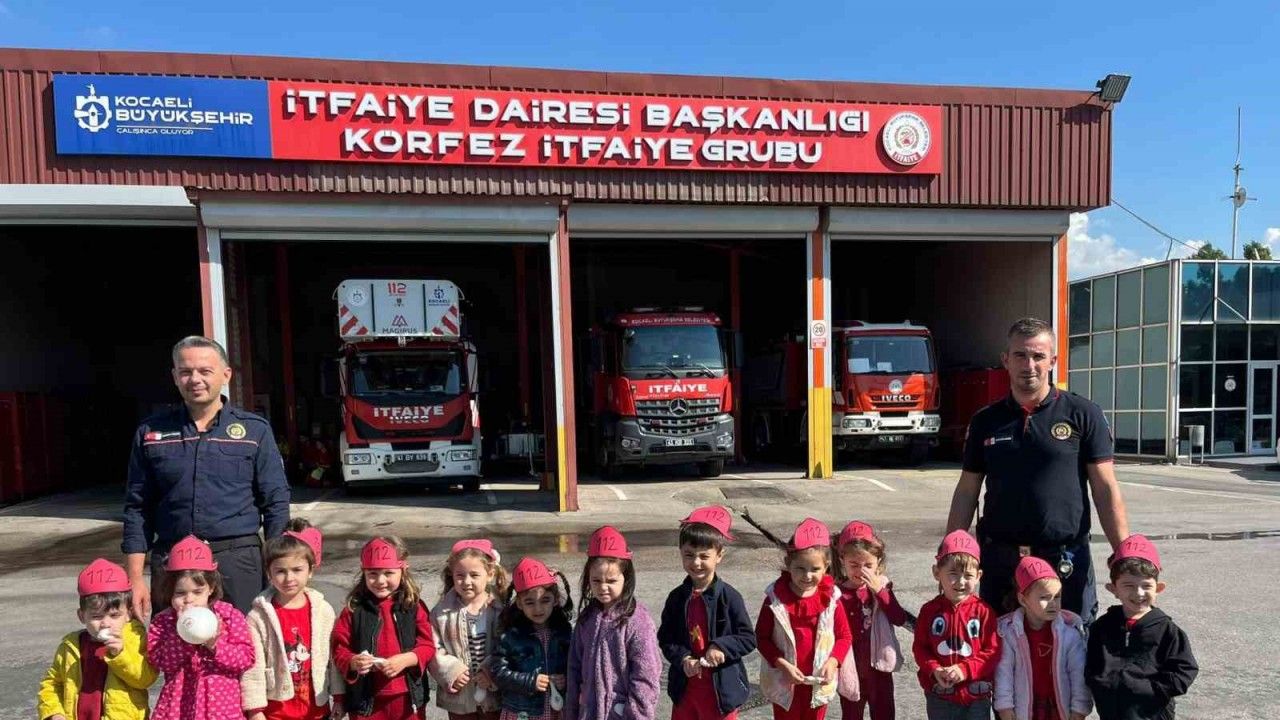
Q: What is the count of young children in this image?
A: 13